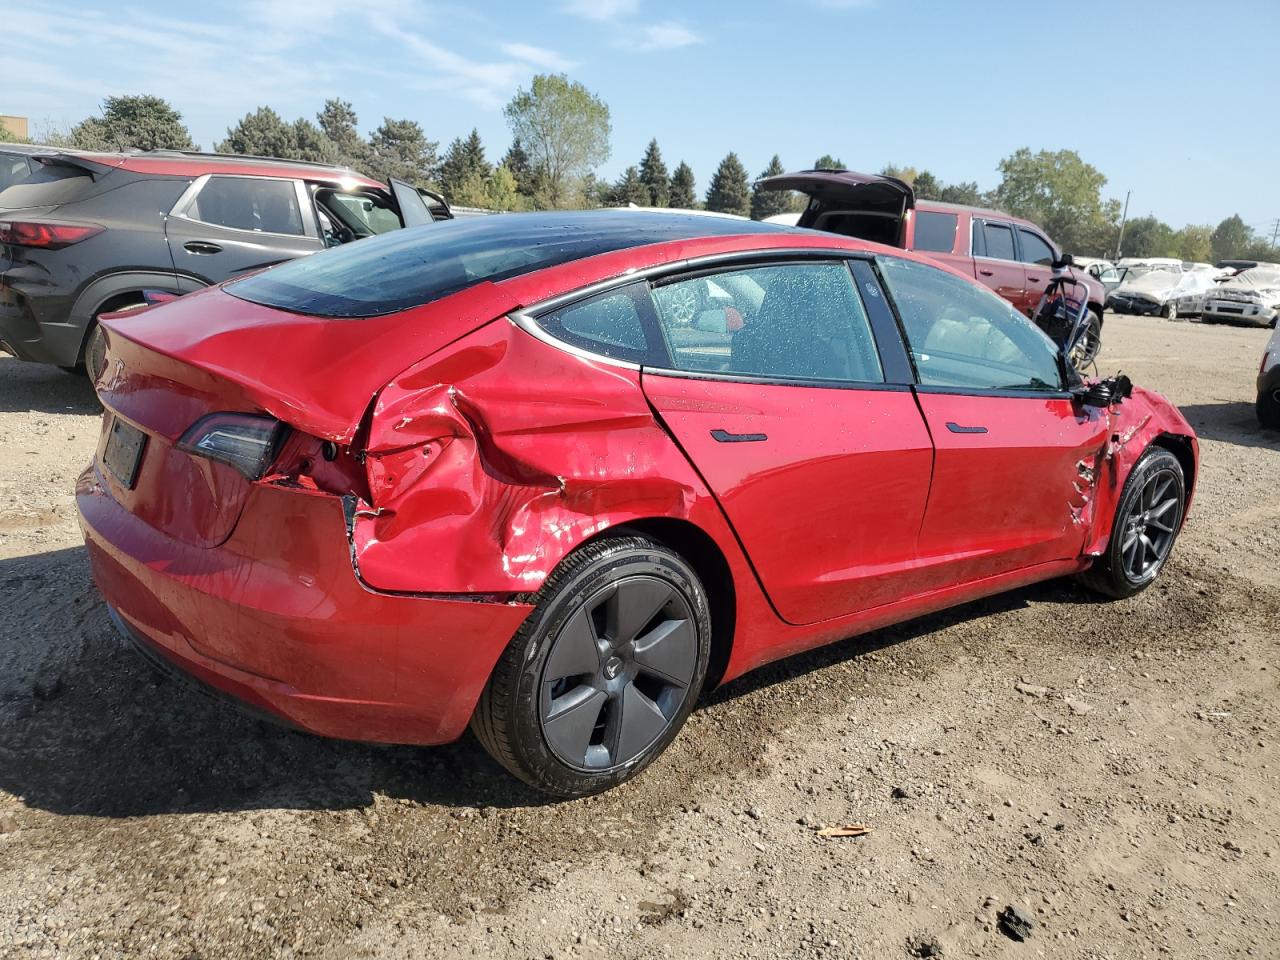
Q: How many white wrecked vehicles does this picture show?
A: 2